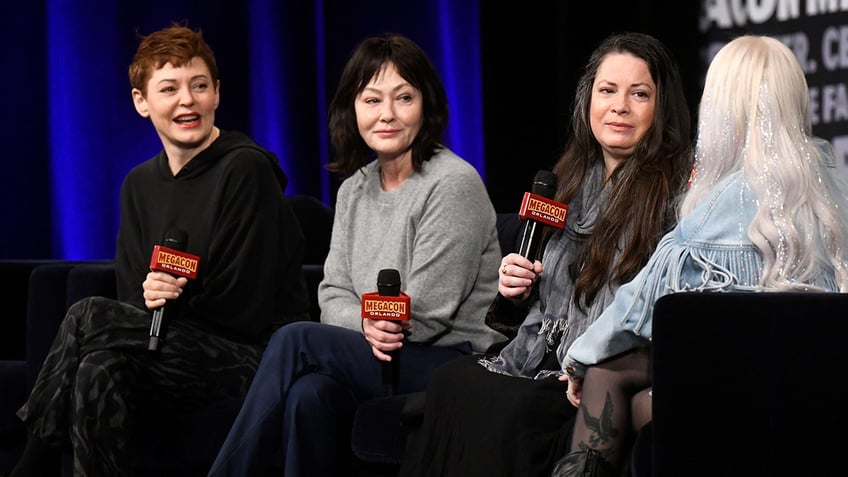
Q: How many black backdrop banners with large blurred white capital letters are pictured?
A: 1